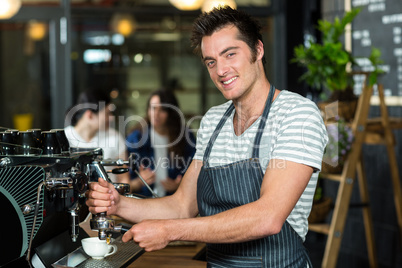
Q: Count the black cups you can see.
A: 6